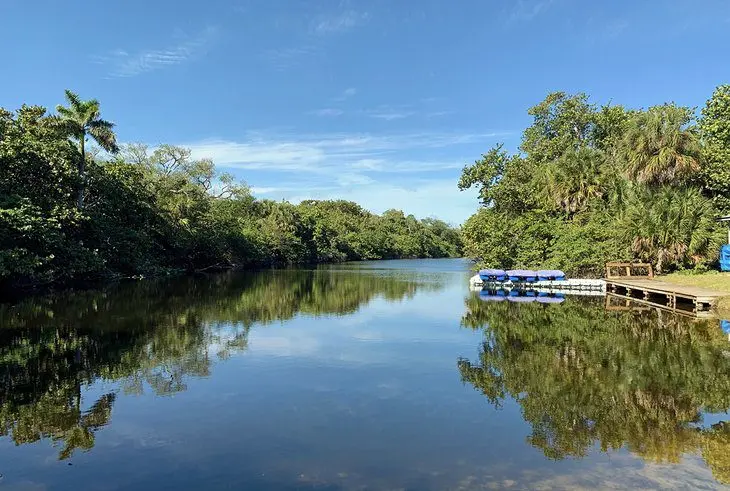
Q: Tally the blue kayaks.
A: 3